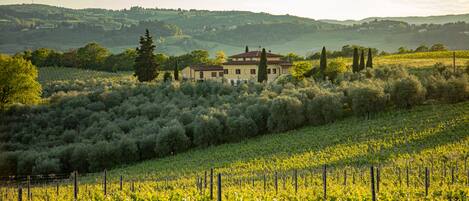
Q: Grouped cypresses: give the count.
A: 3